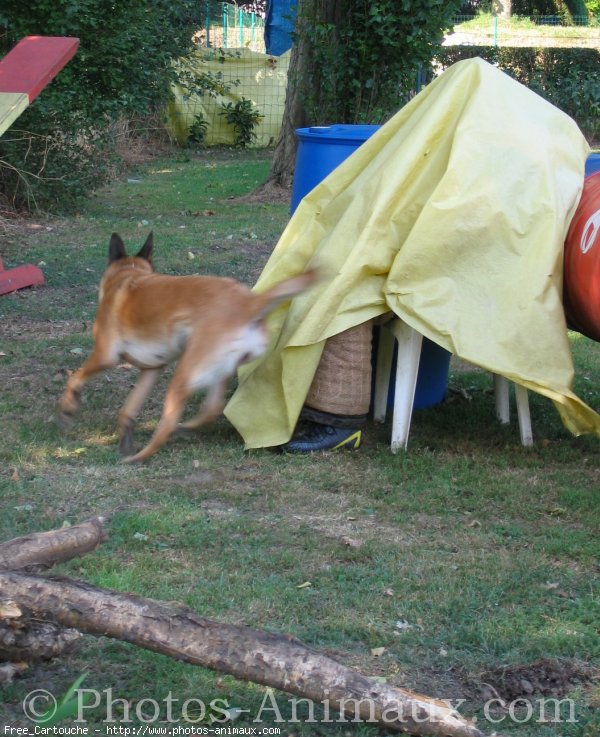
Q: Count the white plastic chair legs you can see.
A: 4